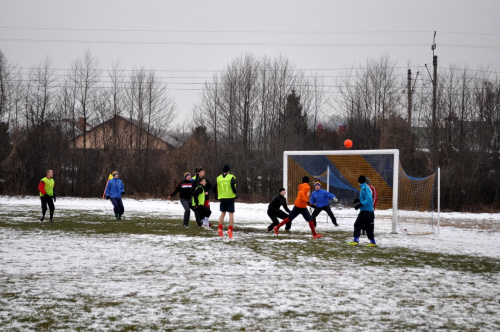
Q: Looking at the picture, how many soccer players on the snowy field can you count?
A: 11